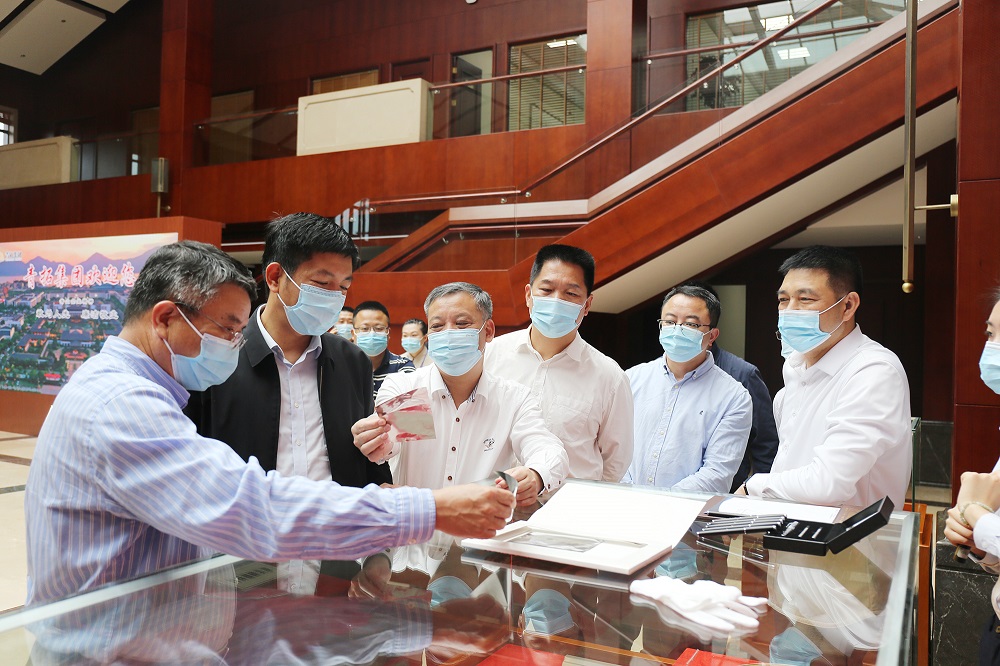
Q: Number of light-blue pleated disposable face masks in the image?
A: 11